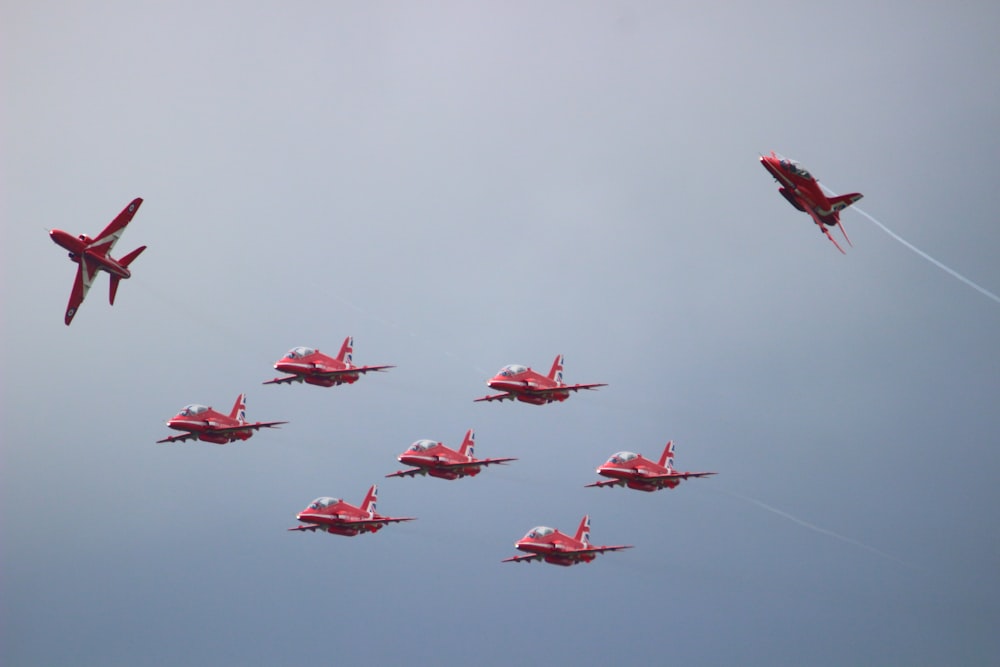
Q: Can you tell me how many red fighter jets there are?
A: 9